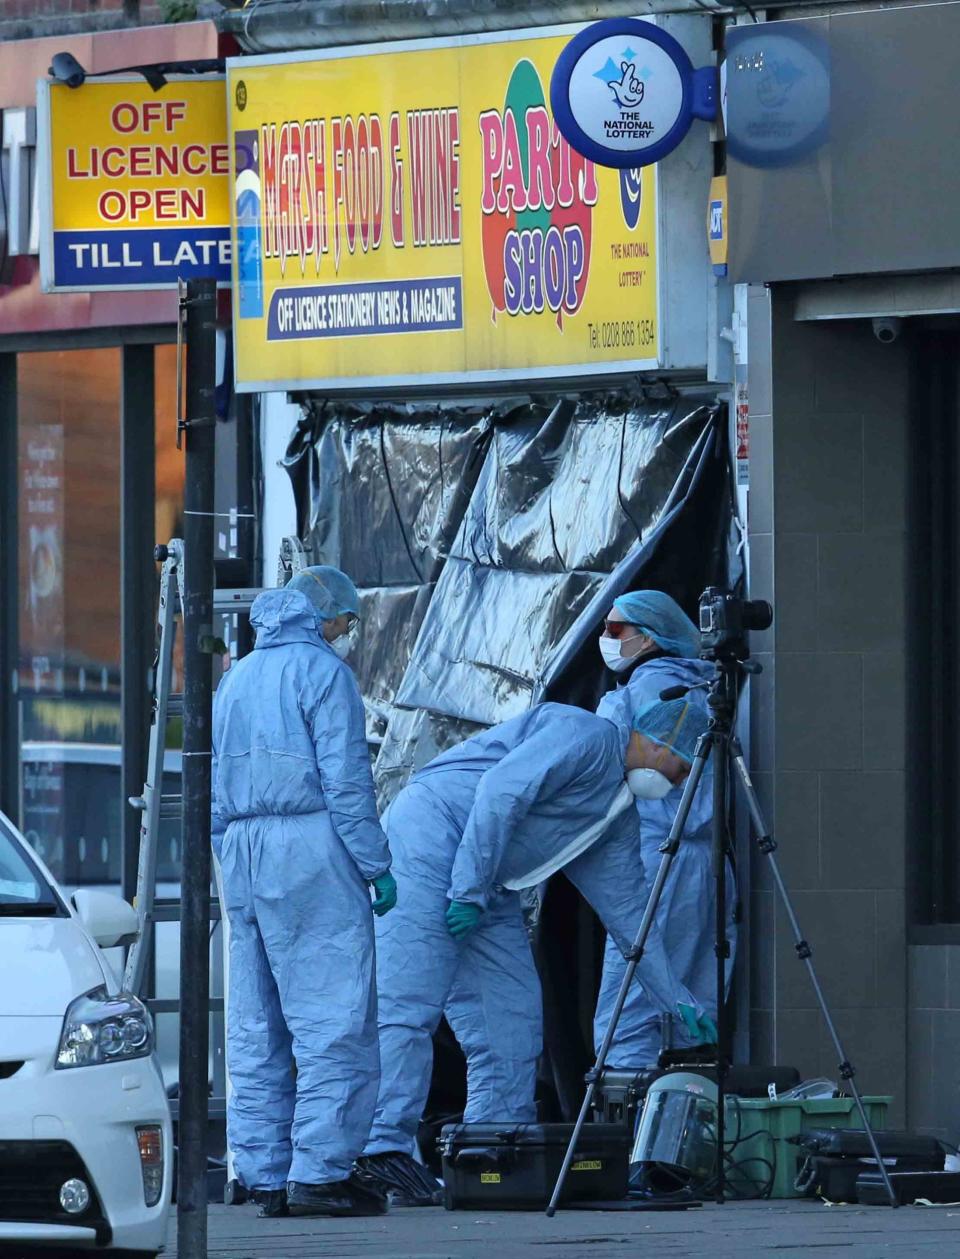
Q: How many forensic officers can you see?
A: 3